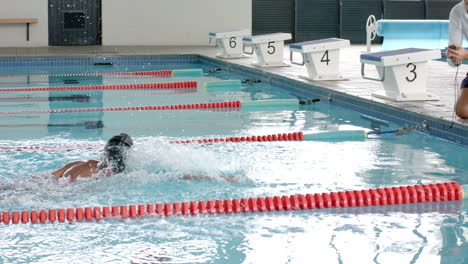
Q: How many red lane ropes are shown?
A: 5